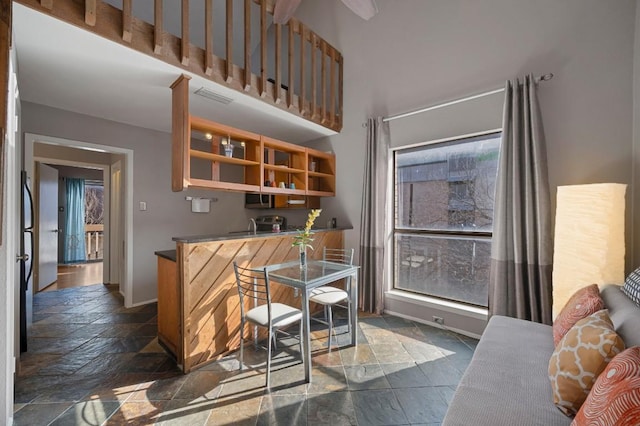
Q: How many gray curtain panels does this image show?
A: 2